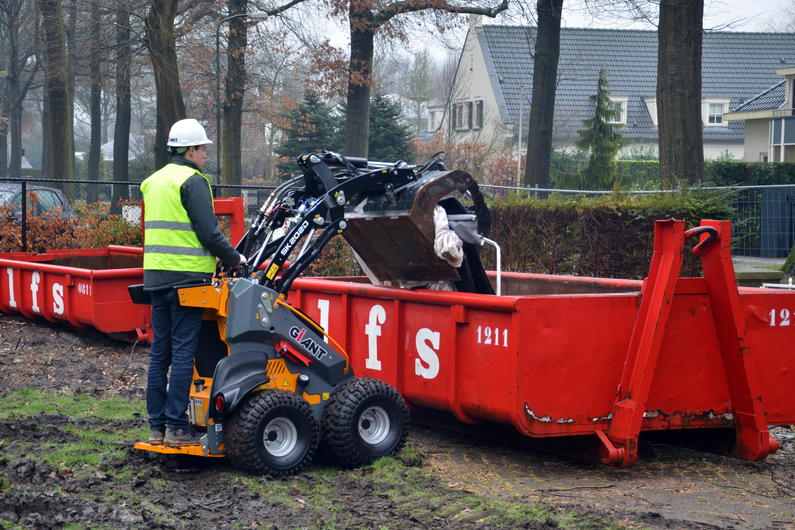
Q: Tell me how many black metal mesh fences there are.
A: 1